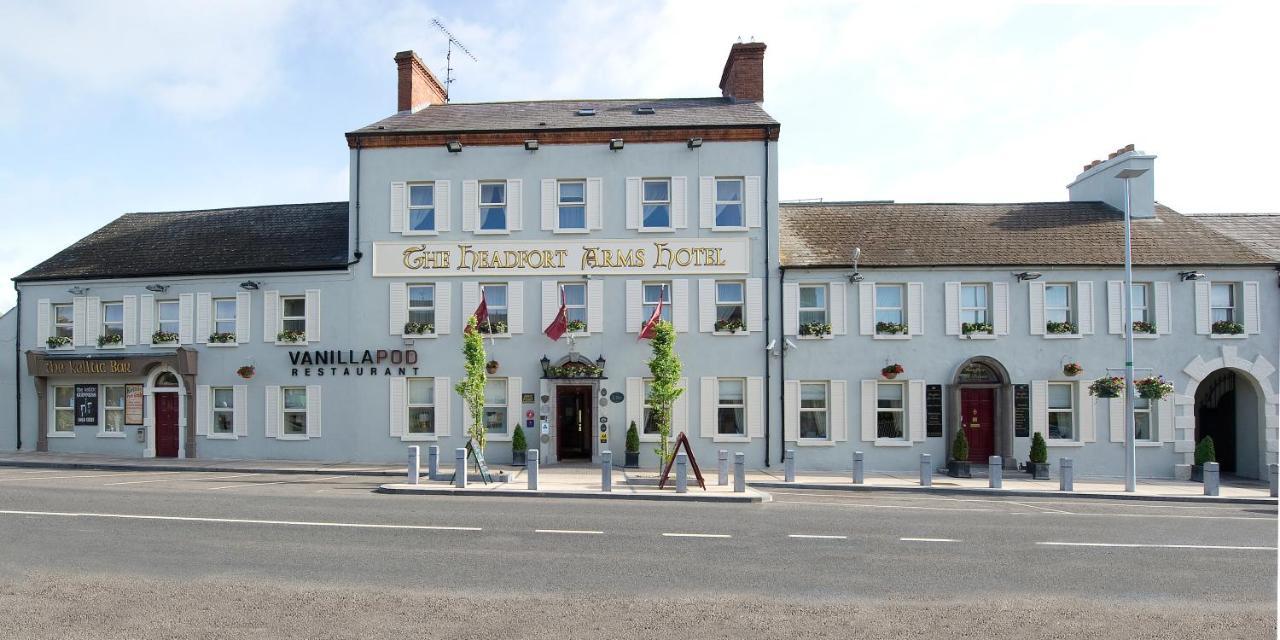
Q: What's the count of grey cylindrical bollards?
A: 15